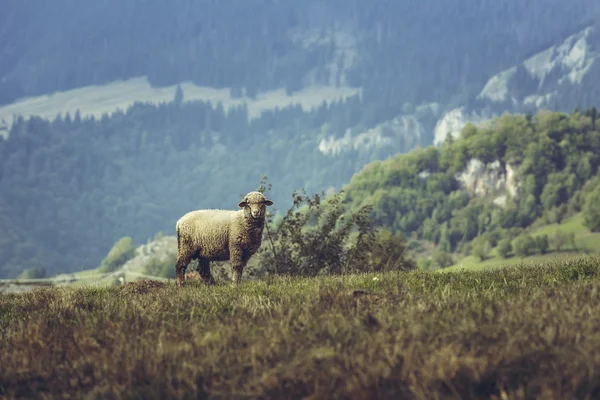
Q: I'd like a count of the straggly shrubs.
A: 1